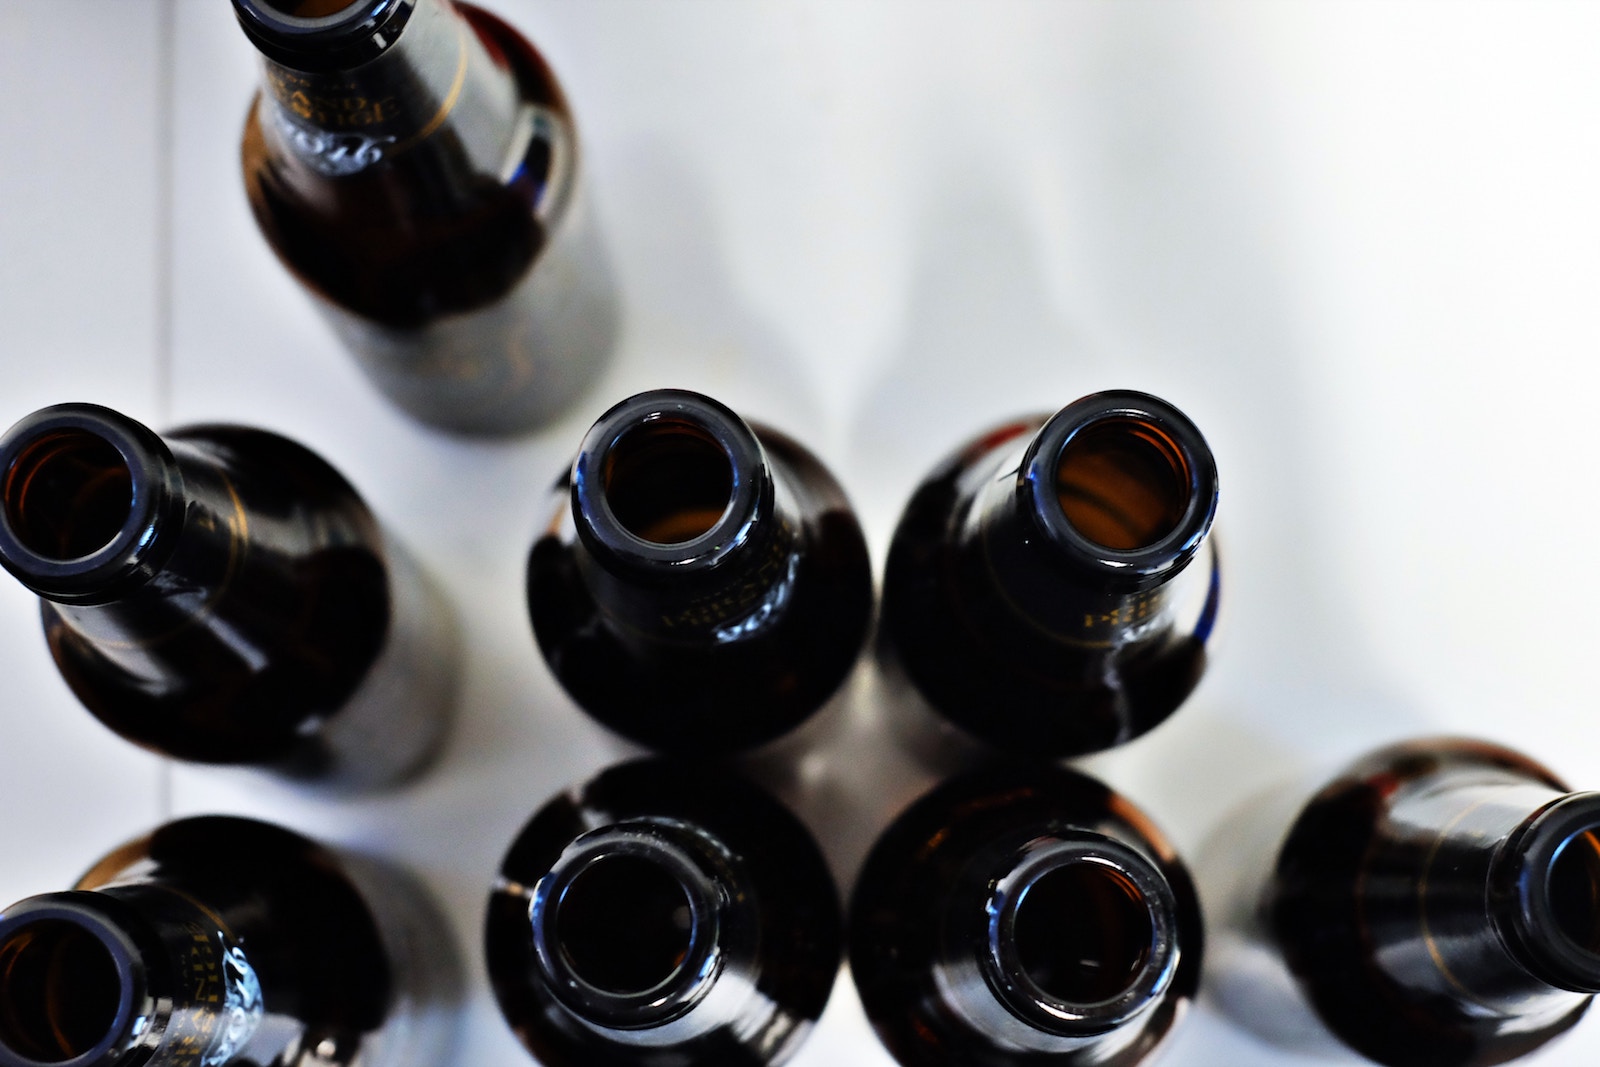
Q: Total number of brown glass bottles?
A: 8